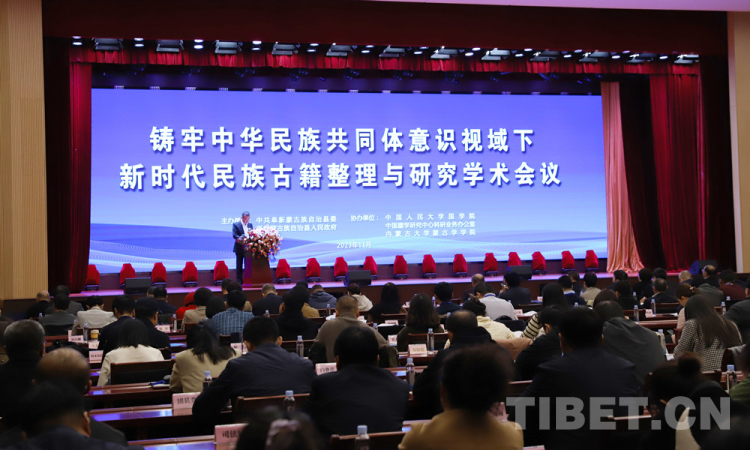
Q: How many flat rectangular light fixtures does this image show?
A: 12